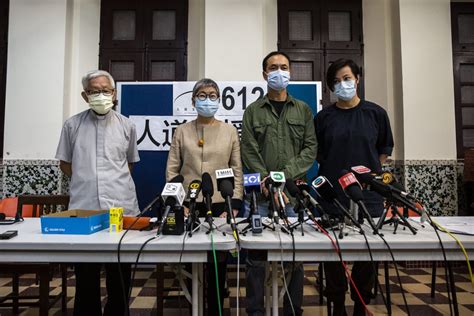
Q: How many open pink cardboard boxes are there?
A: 0